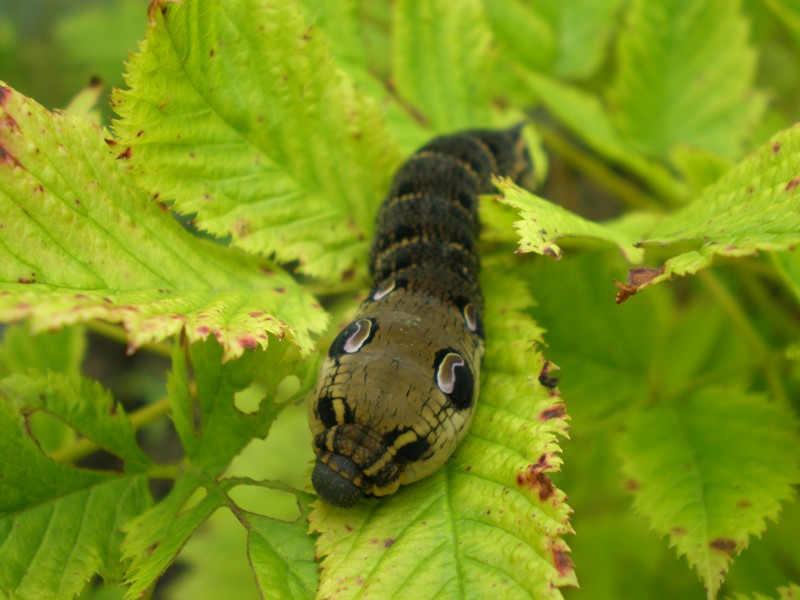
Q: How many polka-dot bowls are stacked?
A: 0